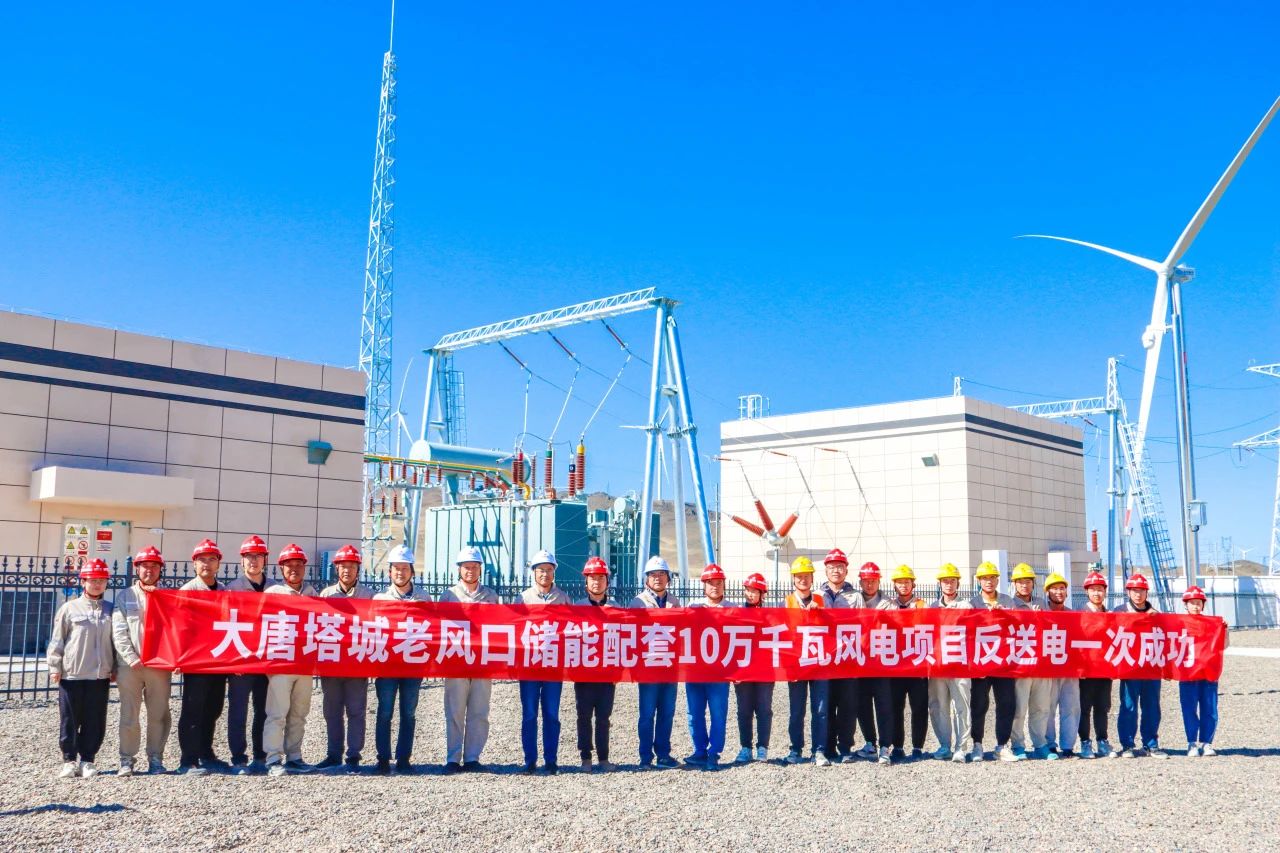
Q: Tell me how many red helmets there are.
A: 14